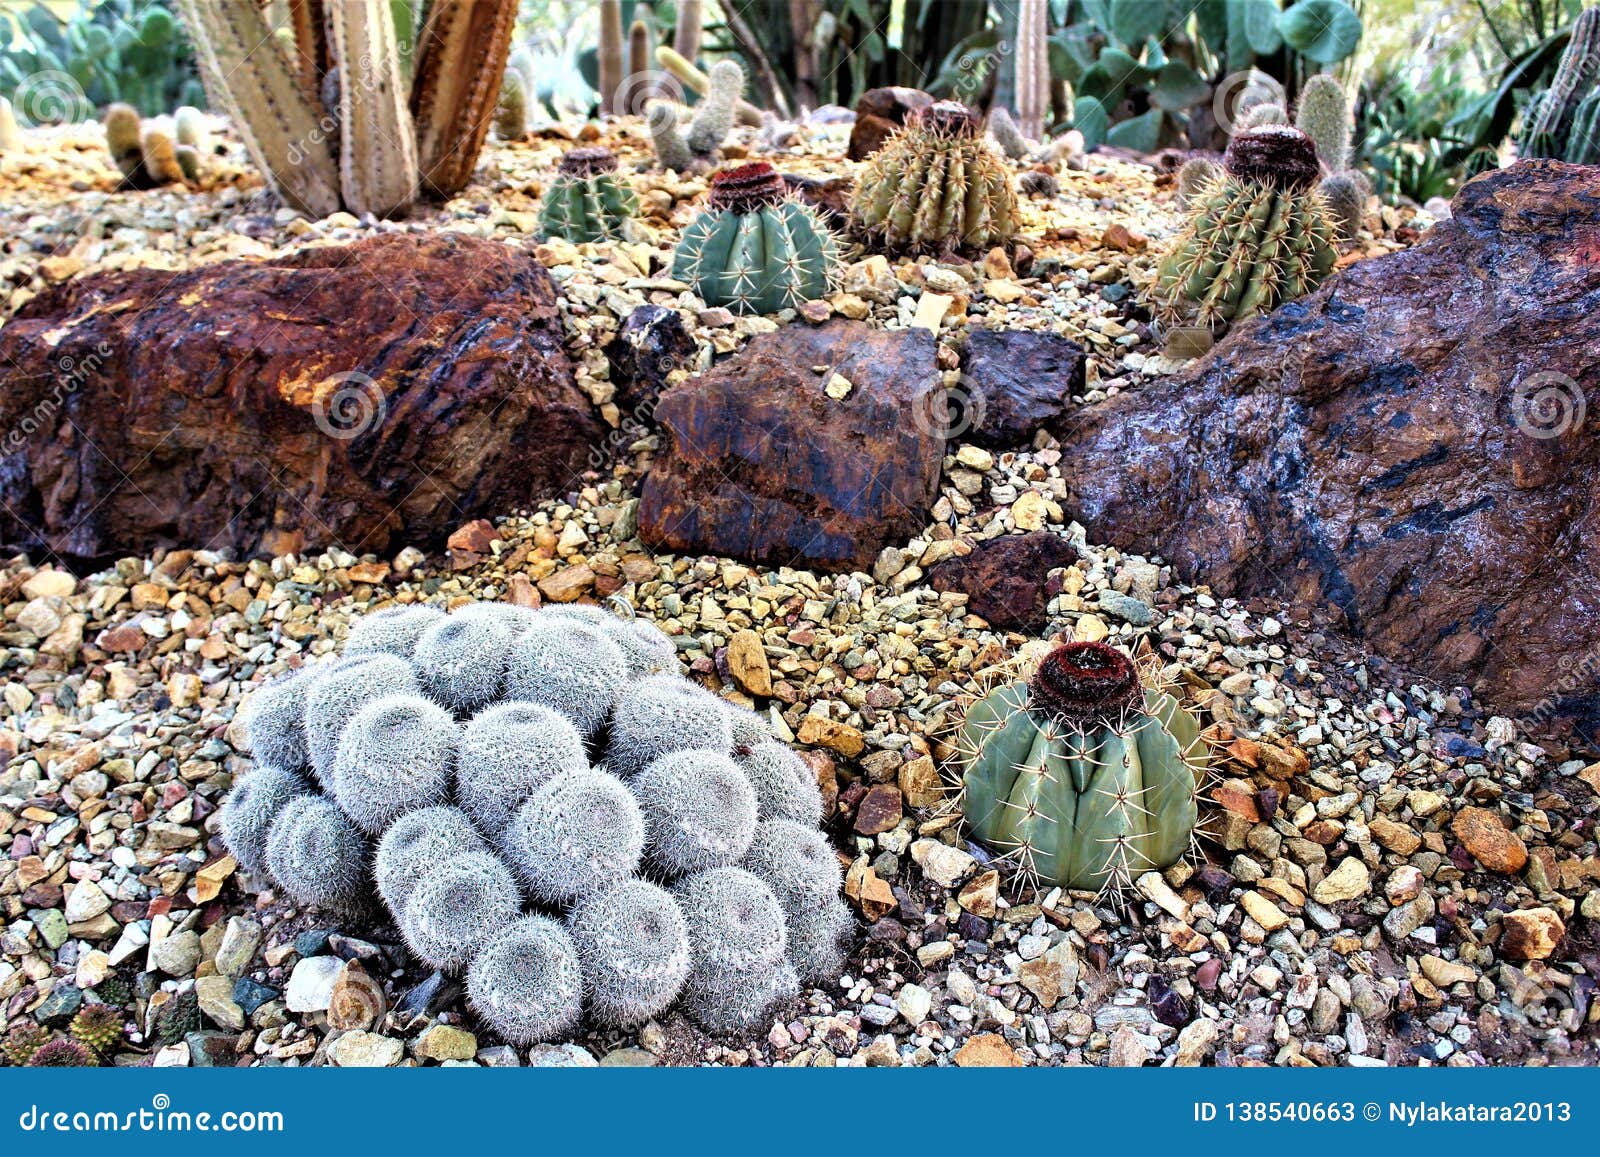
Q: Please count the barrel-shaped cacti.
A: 5